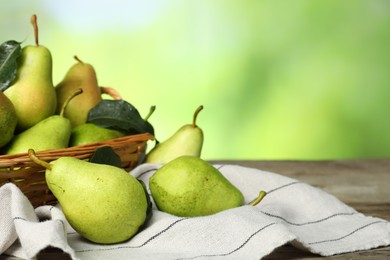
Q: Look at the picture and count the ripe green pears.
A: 8